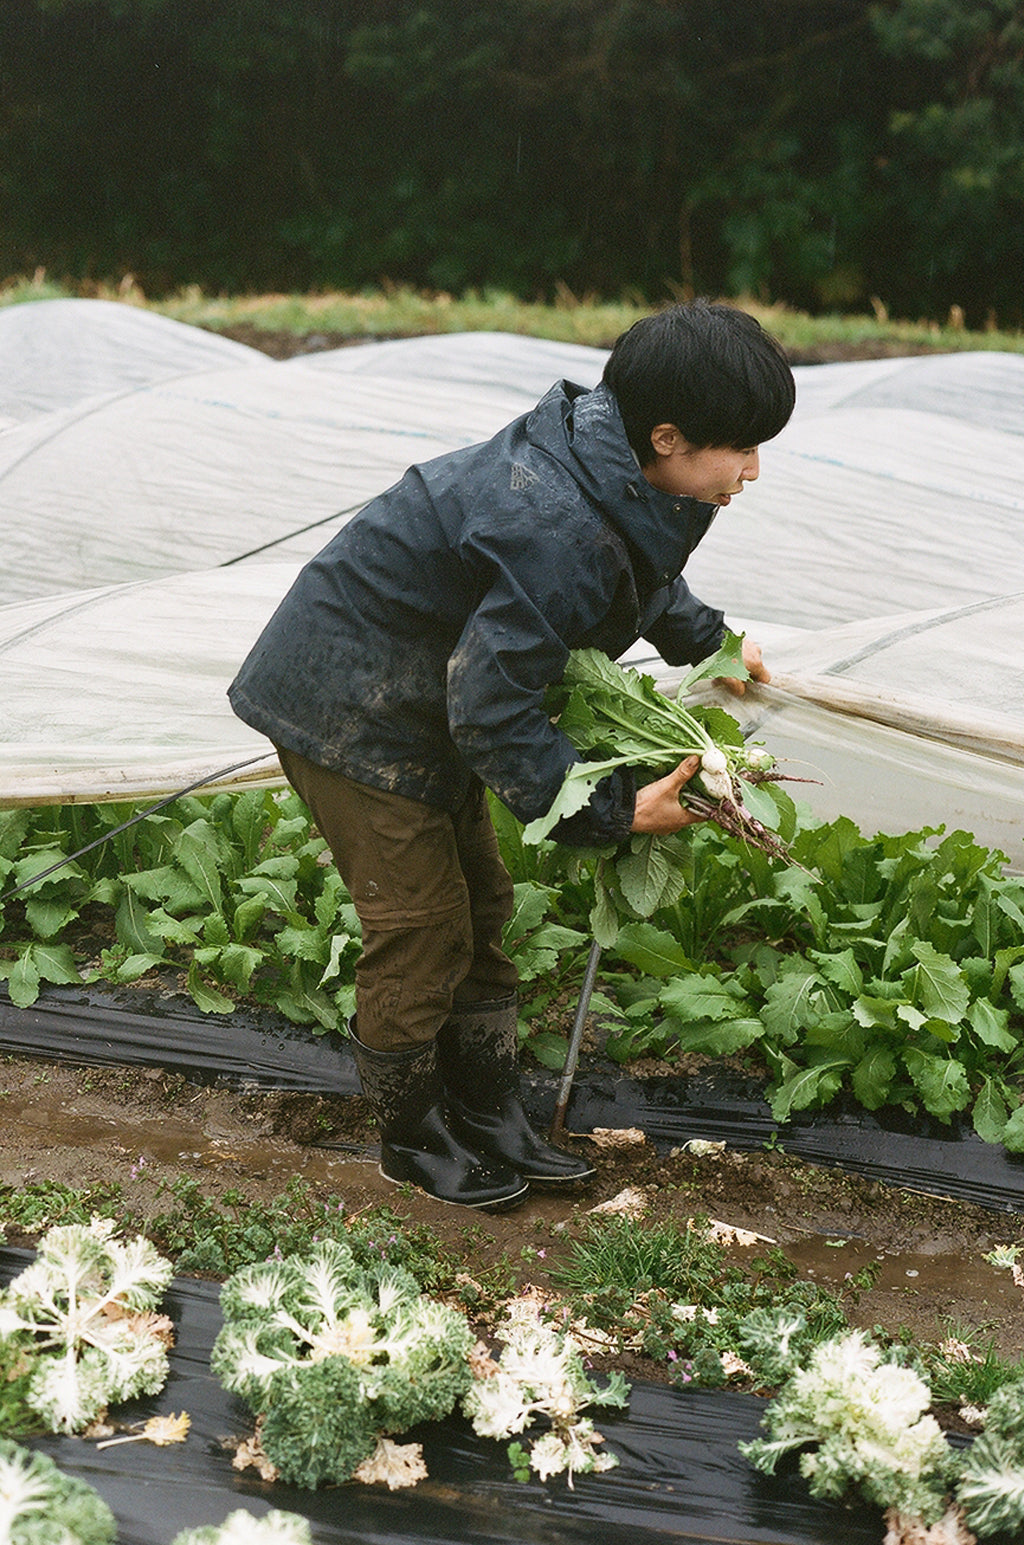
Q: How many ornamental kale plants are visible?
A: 7